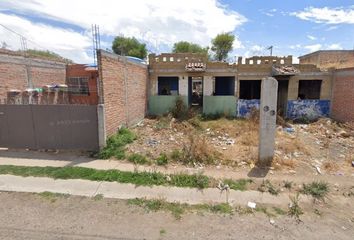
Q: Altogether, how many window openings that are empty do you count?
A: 4